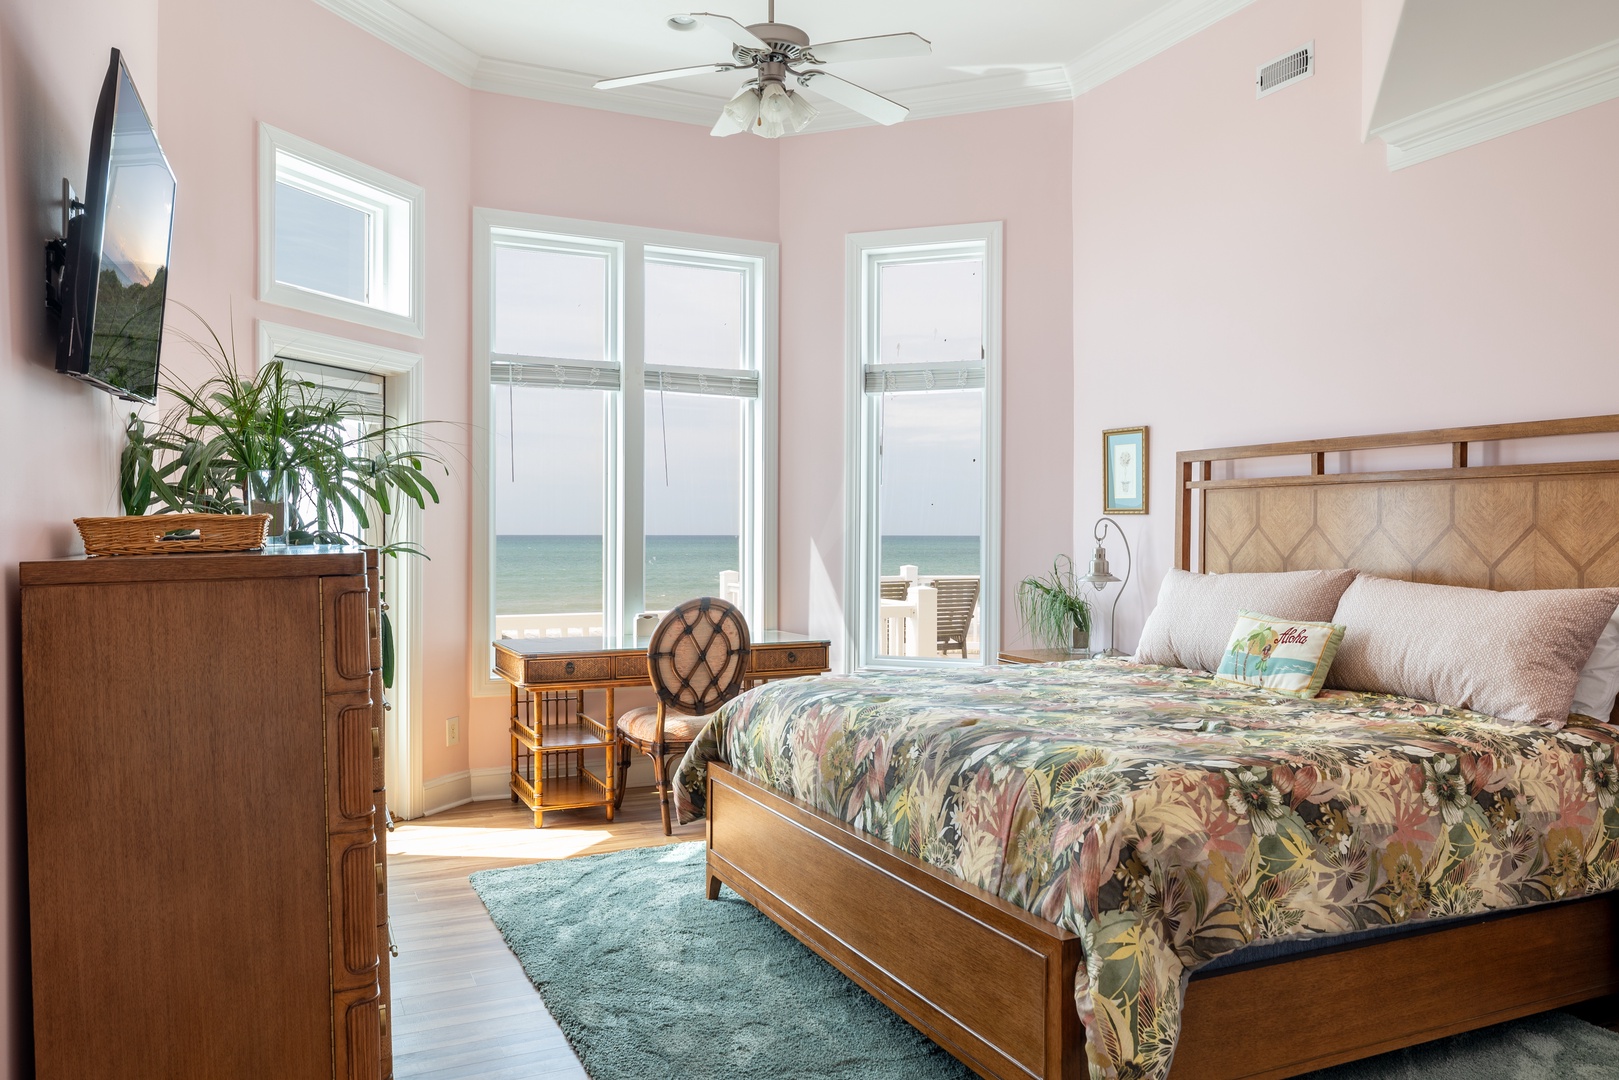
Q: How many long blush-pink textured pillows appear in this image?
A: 2